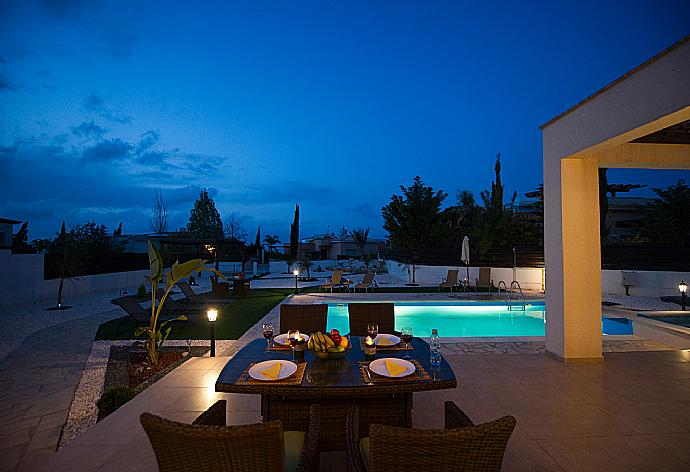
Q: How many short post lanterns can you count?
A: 3